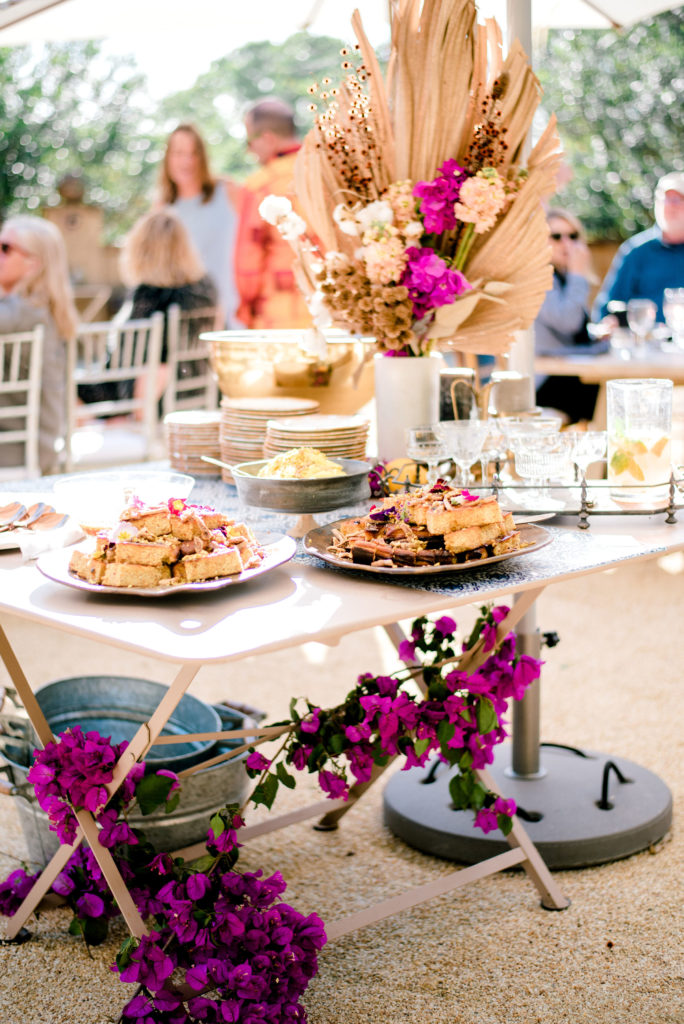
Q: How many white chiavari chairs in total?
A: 3